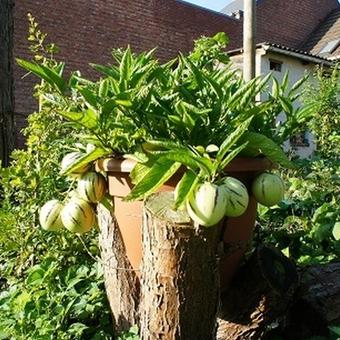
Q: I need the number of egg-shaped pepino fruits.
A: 7